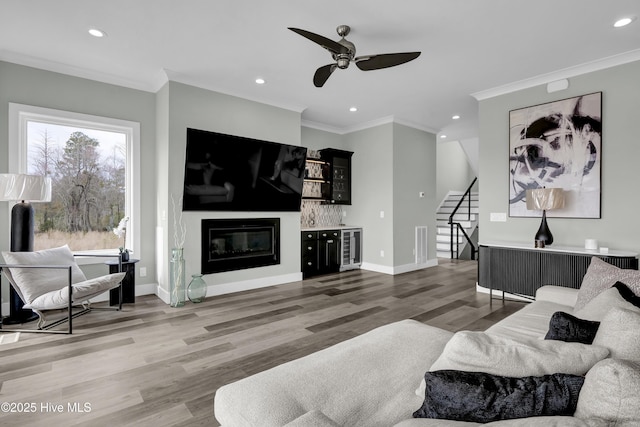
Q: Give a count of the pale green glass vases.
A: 2